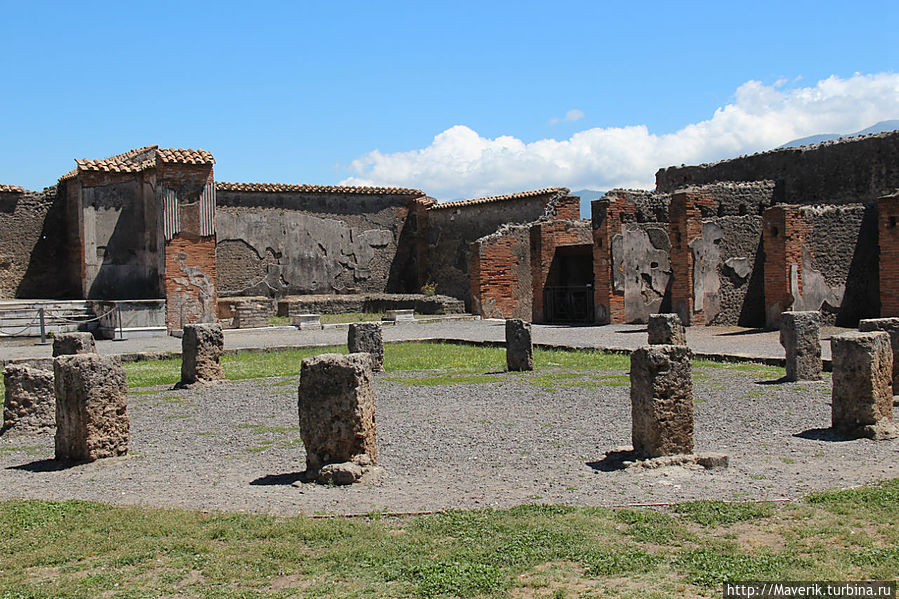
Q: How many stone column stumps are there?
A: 12